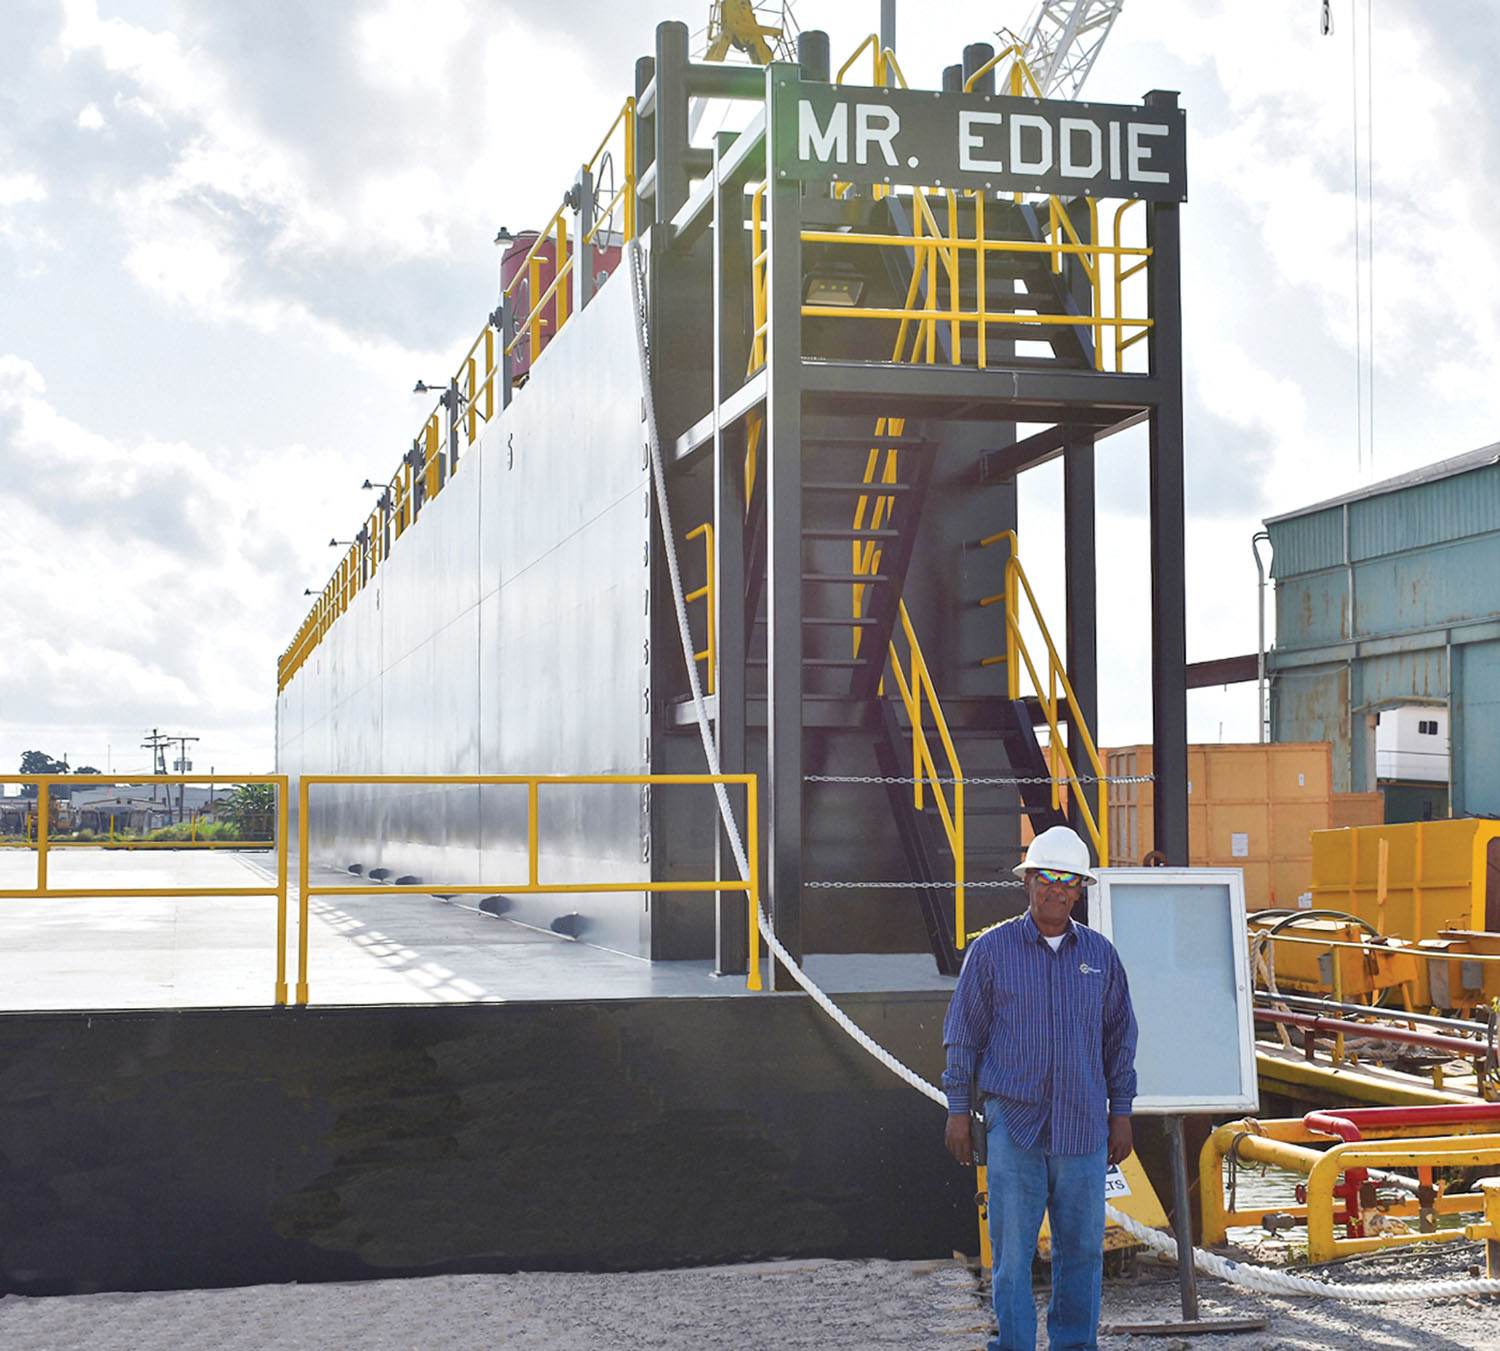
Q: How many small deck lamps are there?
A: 5